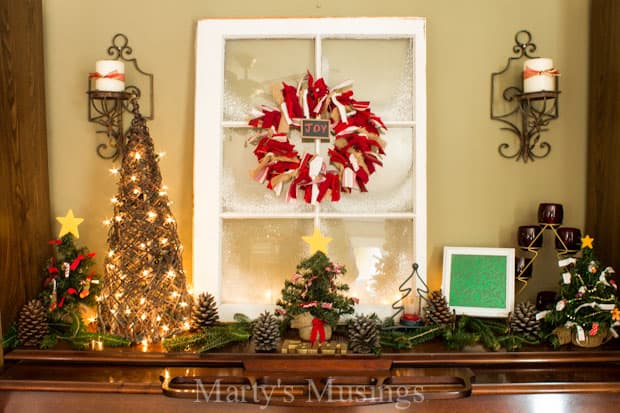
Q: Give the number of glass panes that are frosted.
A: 6